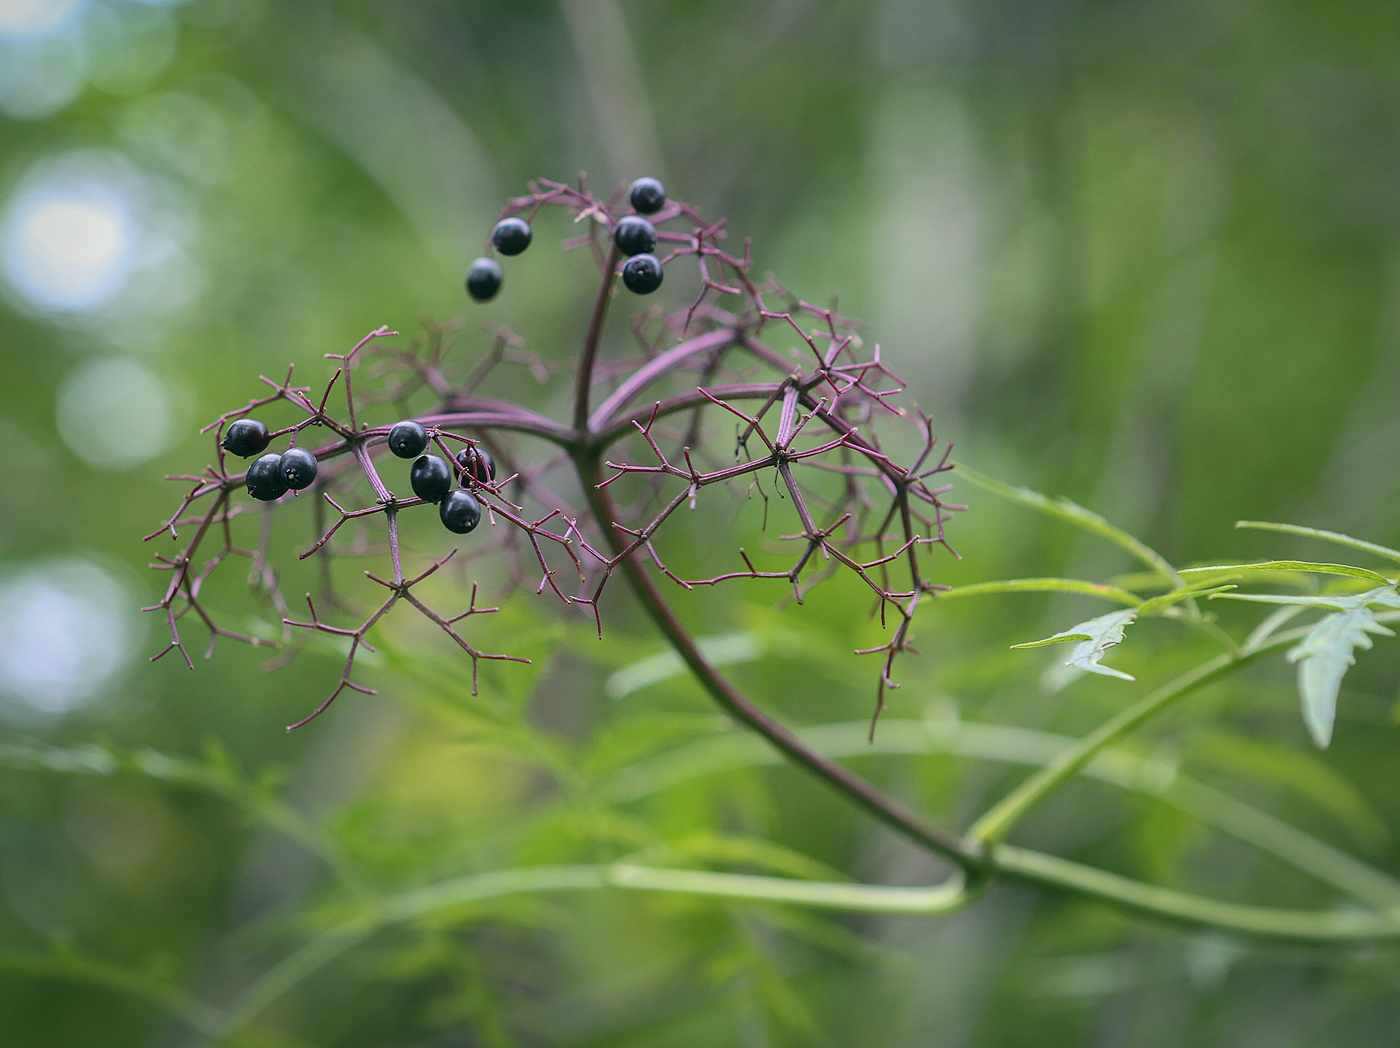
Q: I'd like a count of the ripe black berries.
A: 12